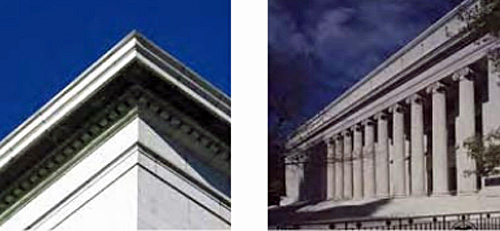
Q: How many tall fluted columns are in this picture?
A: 10